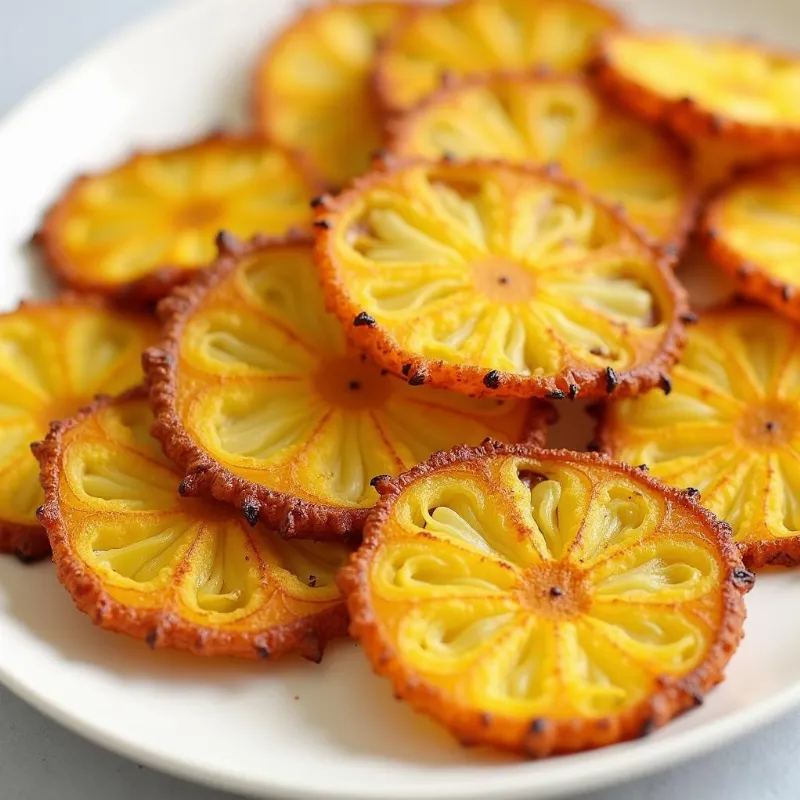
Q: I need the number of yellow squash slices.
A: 12